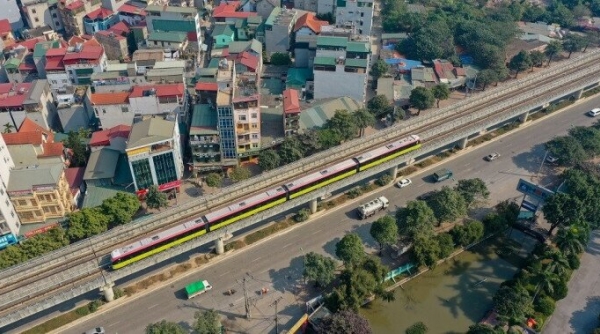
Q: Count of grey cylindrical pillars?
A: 7